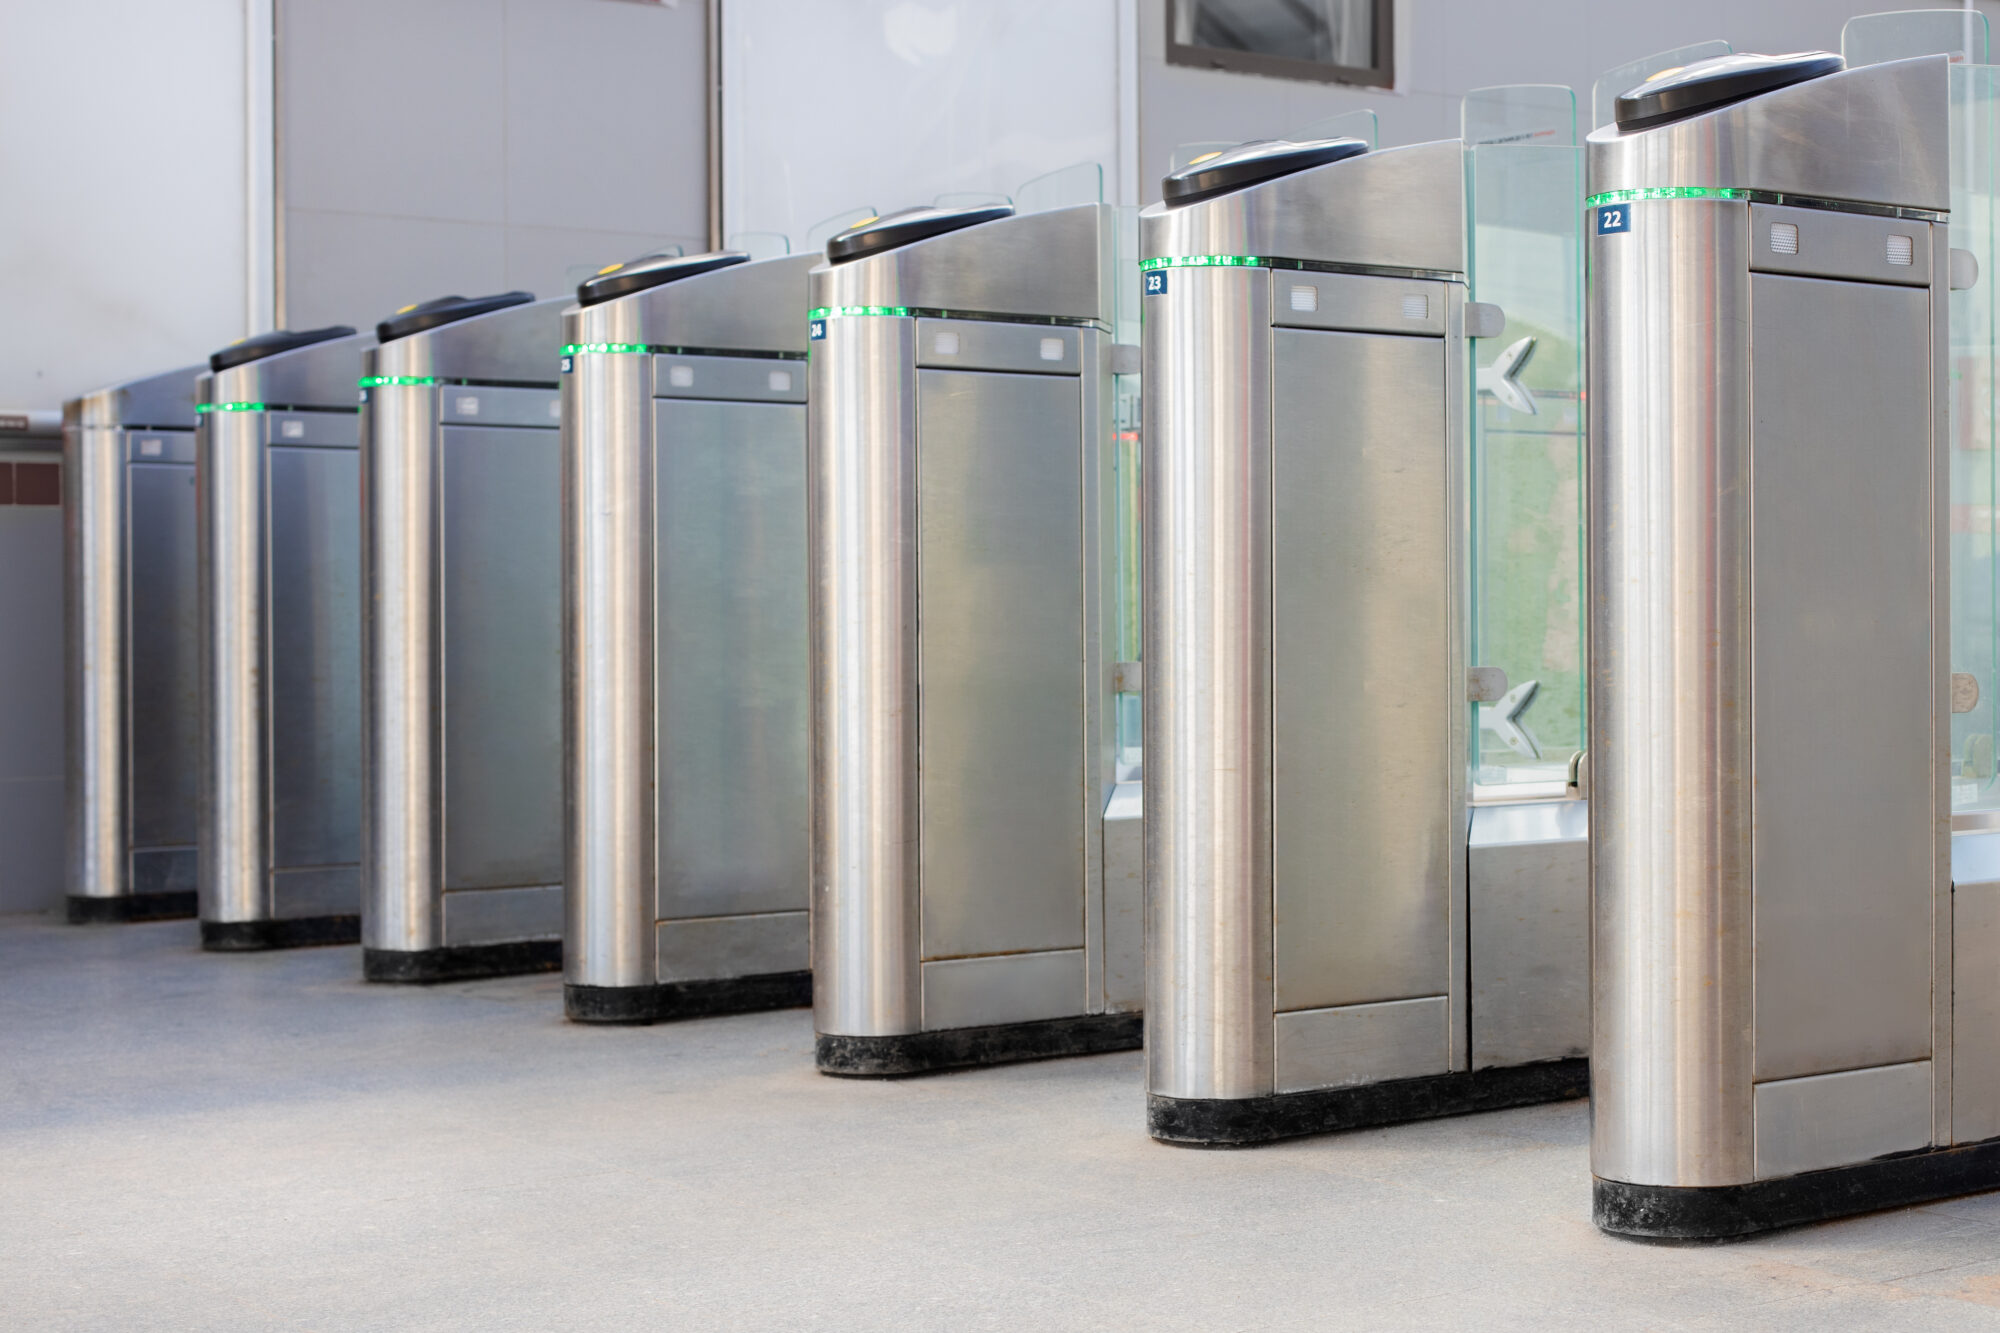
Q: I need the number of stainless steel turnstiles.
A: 7